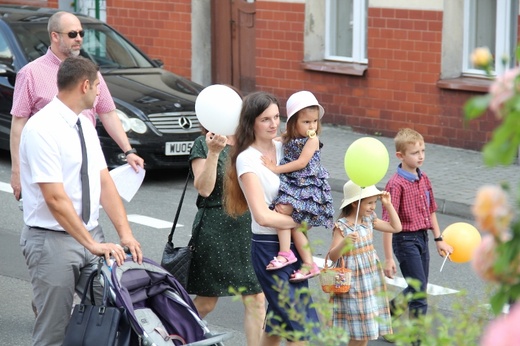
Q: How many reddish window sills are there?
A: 2